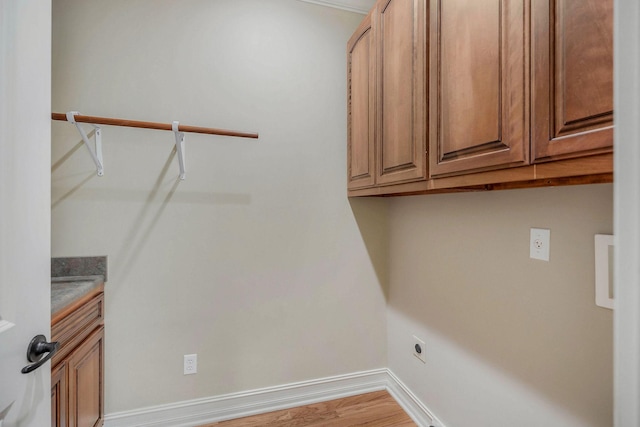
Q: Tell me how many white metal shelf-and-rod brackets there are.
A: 2